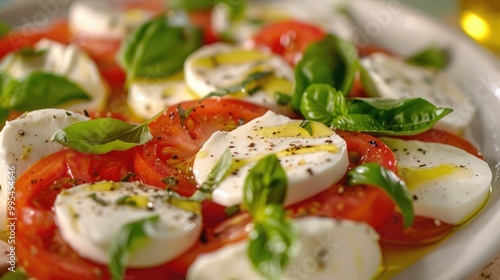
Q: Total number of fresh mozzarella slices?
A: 11